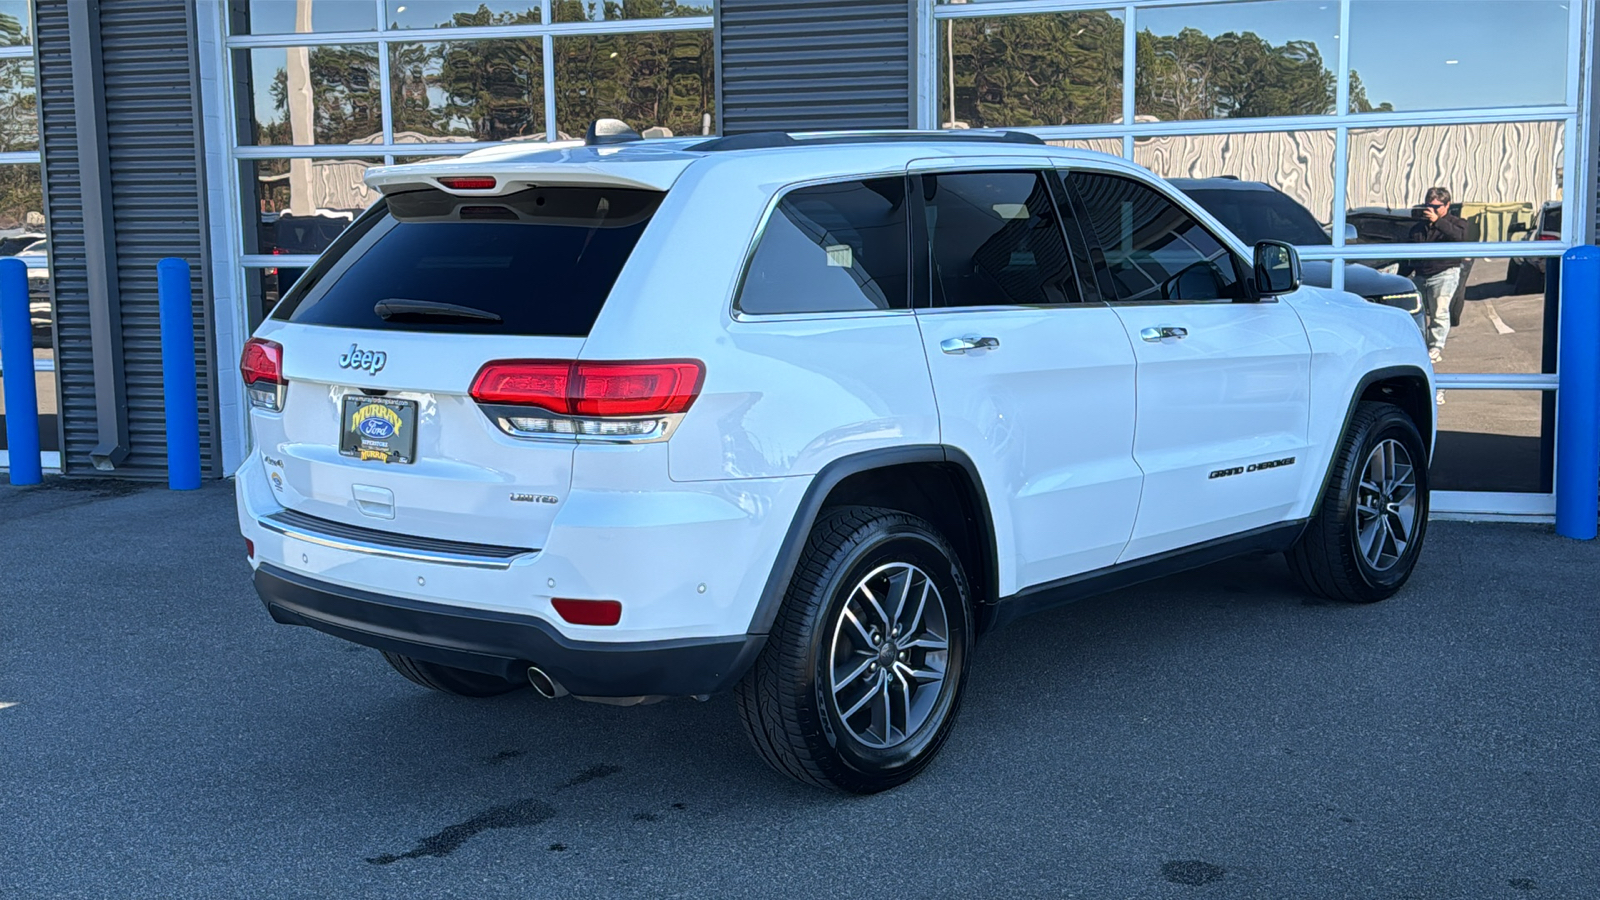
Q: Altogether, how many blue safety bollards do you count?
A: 3